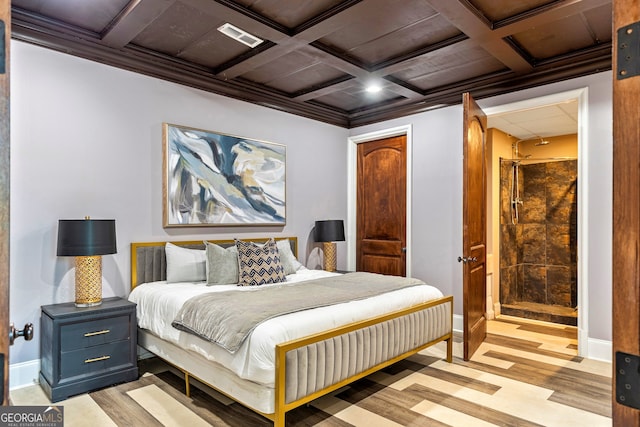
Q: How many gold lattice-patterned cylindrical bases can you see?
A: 2